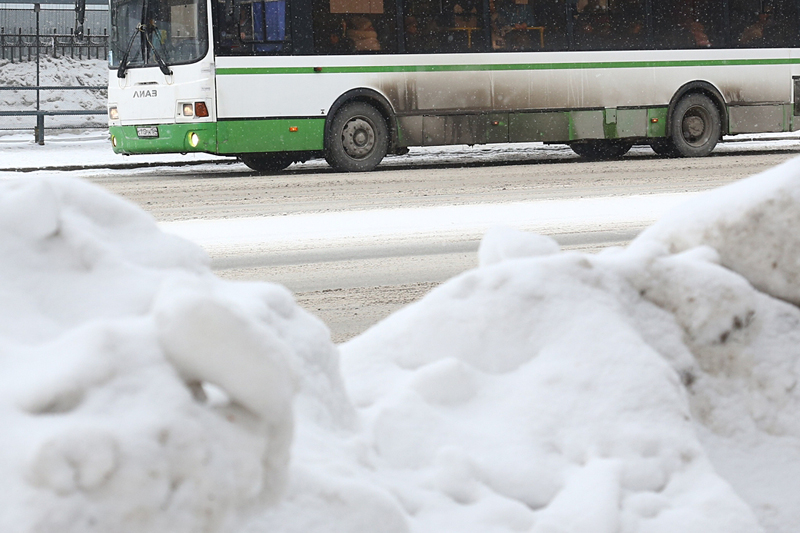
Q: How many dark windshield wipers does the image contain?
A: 2